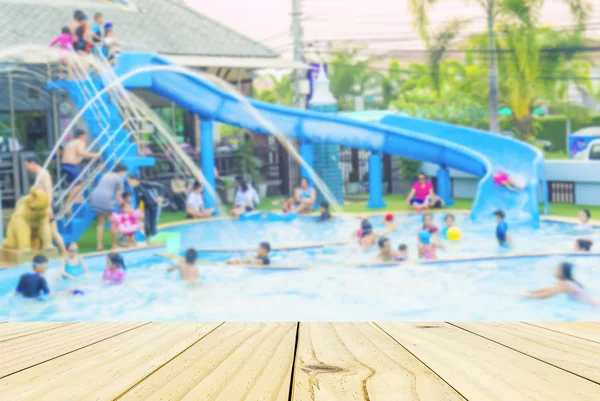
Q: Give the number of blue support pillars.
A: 4